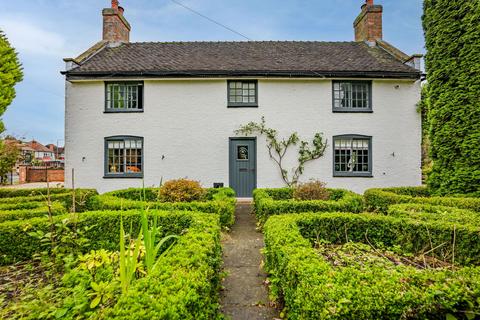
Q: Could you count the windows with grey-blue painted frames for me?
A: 5